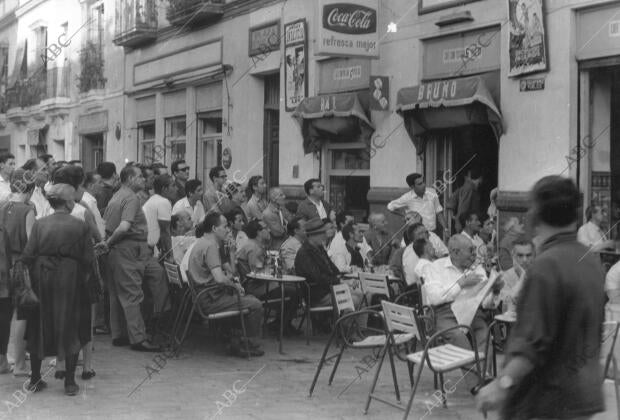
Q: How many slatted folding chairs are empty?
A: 3